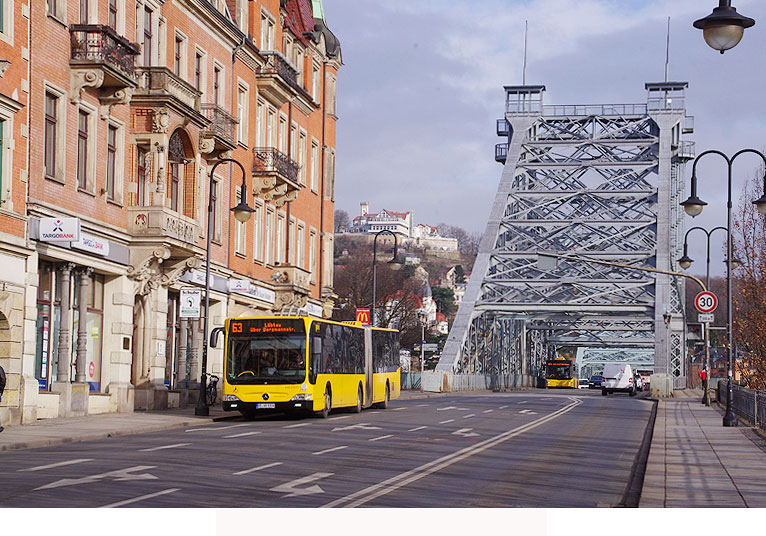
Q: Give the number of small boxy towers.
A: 2